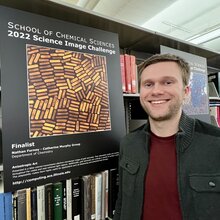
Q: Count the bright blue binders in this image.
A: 2